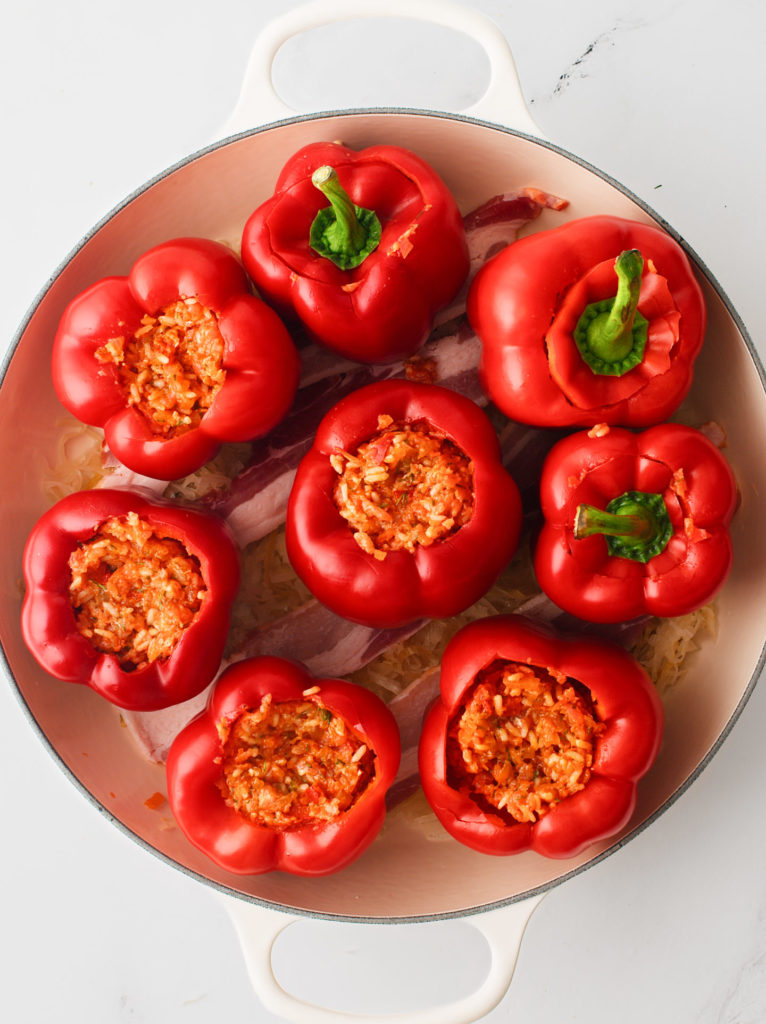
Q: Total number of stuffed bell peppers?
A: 8